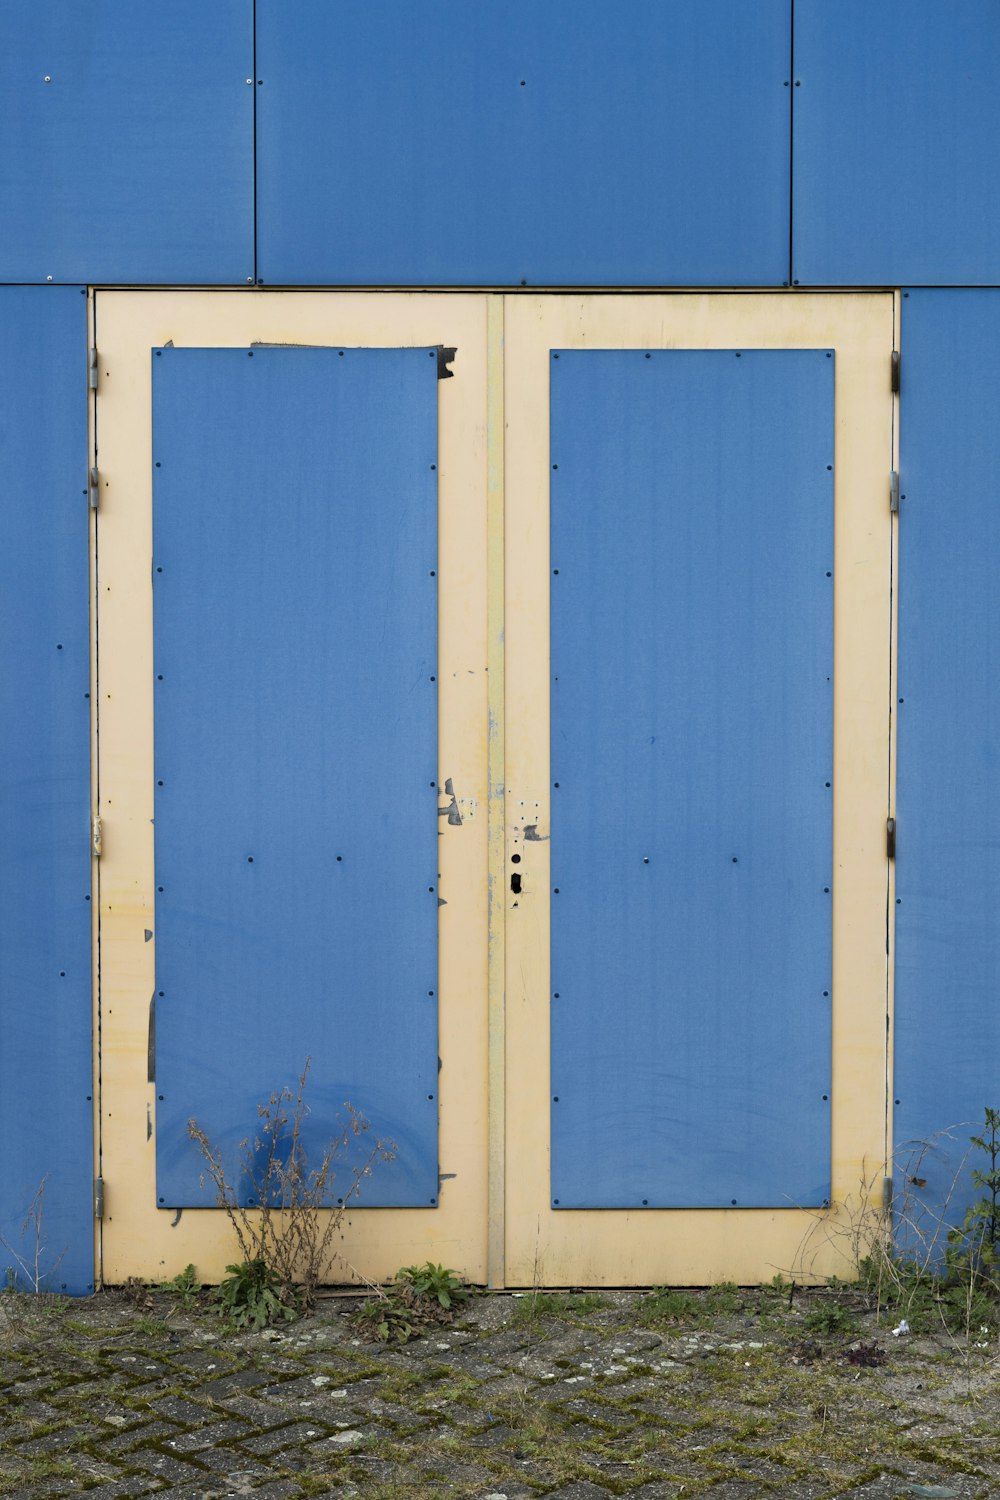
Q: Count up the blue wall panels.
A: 5